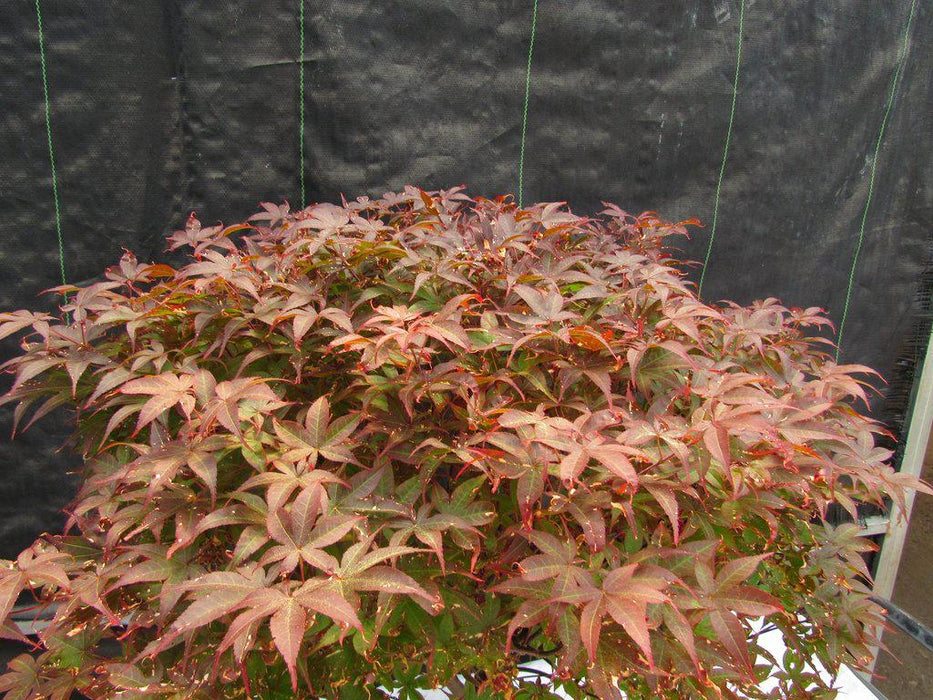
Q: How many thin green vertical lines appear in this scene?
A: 5